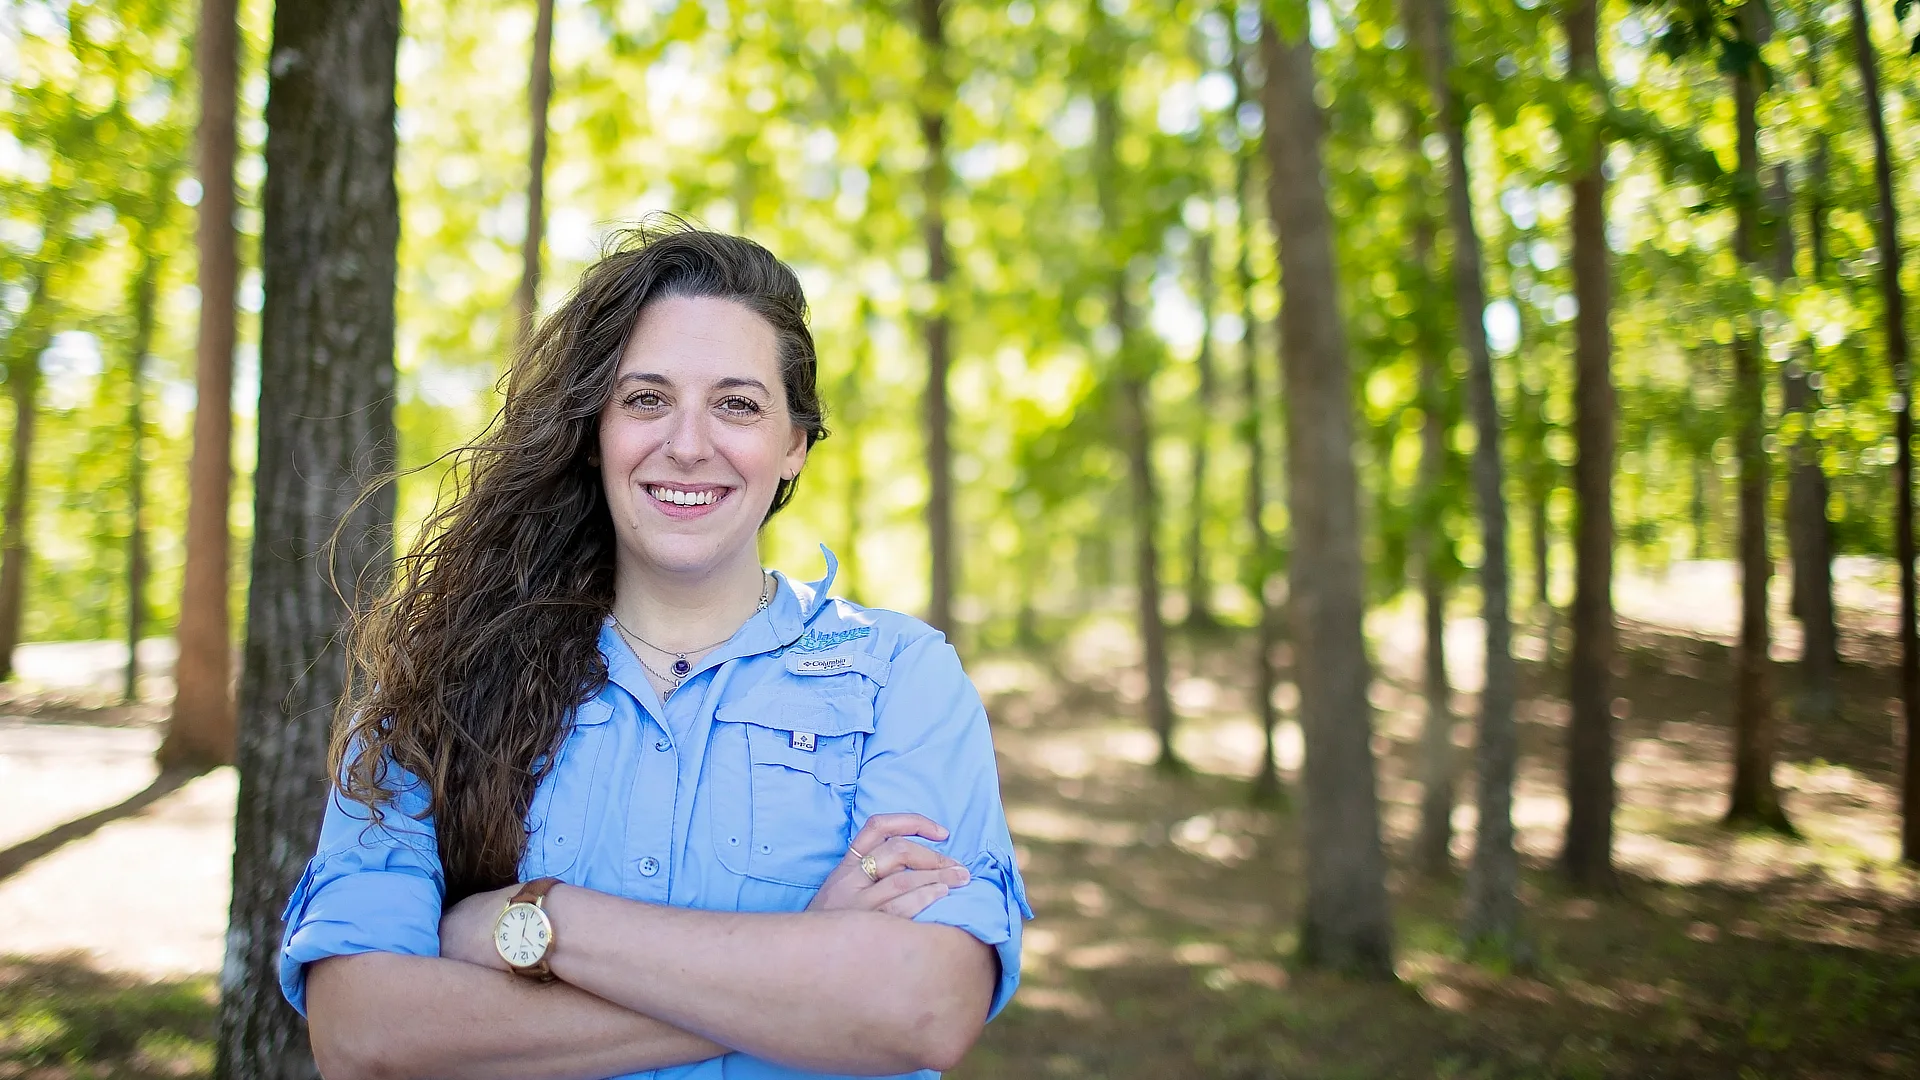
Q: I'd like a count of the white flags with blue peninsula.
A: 0